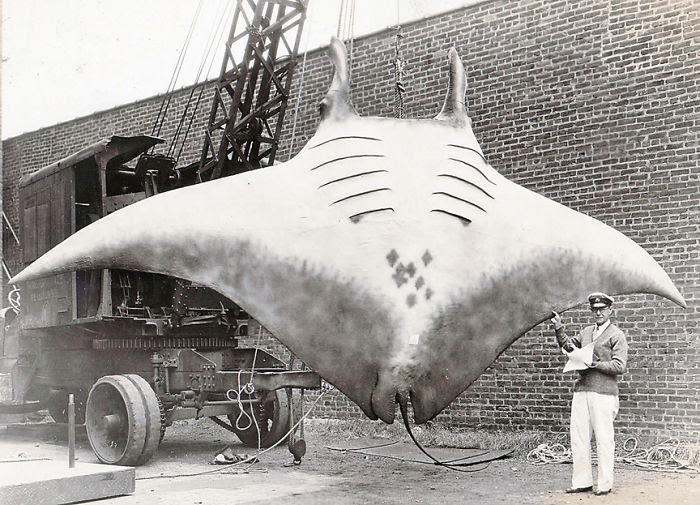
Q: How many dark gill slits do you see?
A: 10